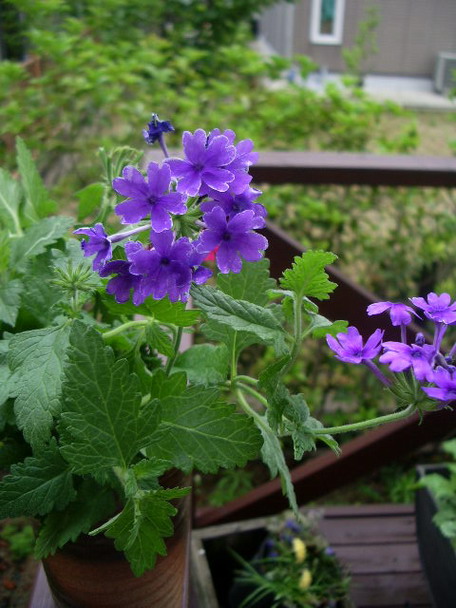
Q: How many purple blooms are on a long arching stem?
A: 5